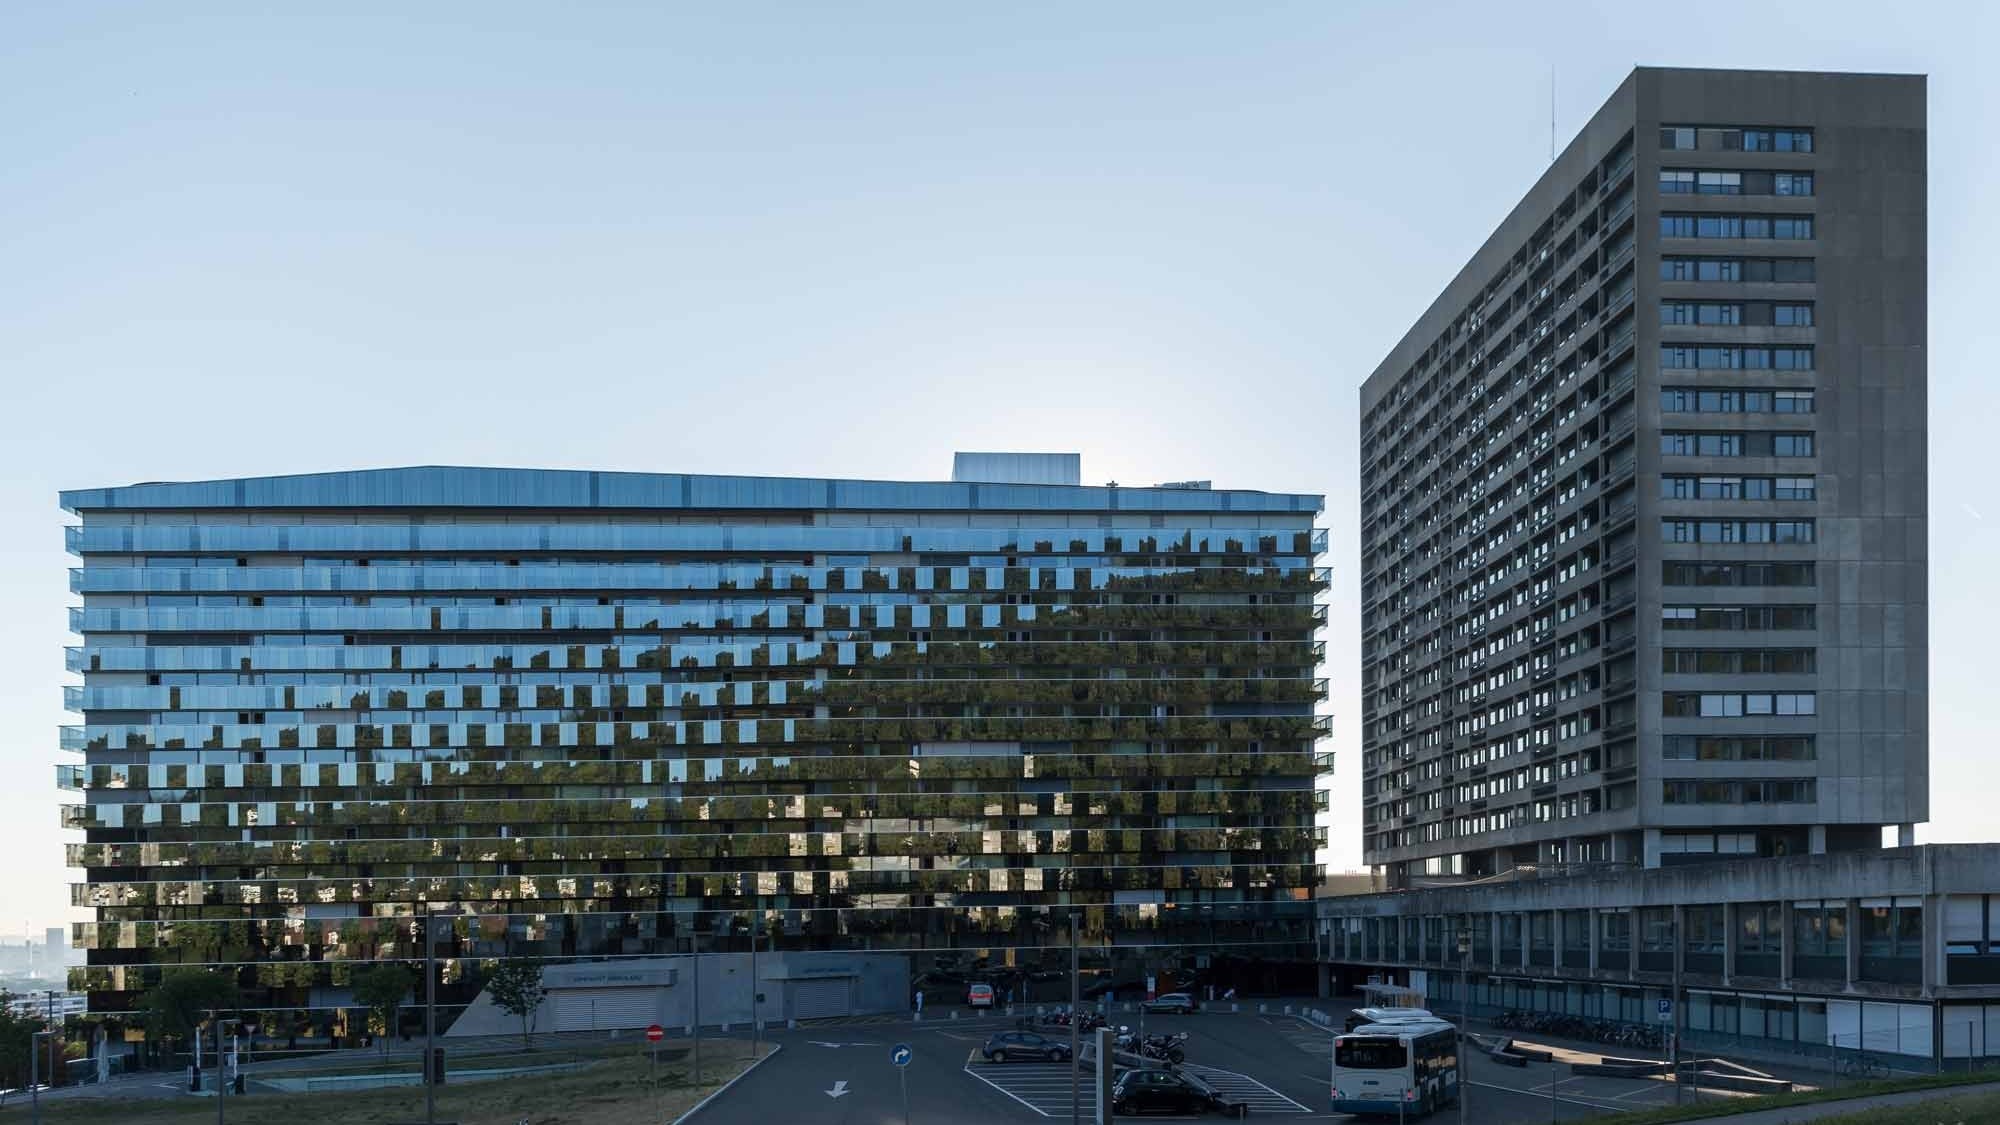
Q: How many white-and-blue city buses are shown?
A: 1